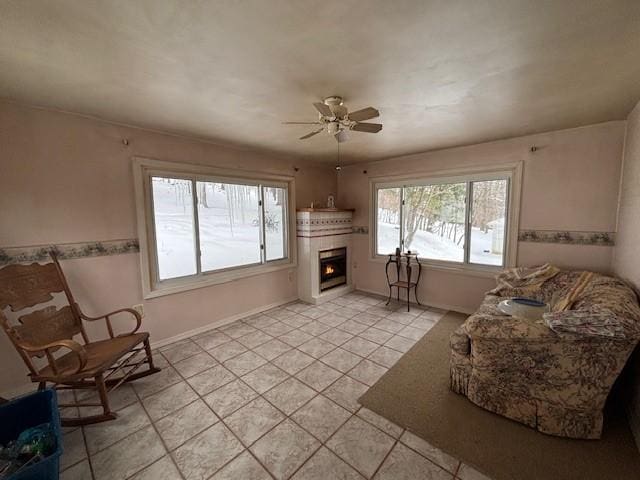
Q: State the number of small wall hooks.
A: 4